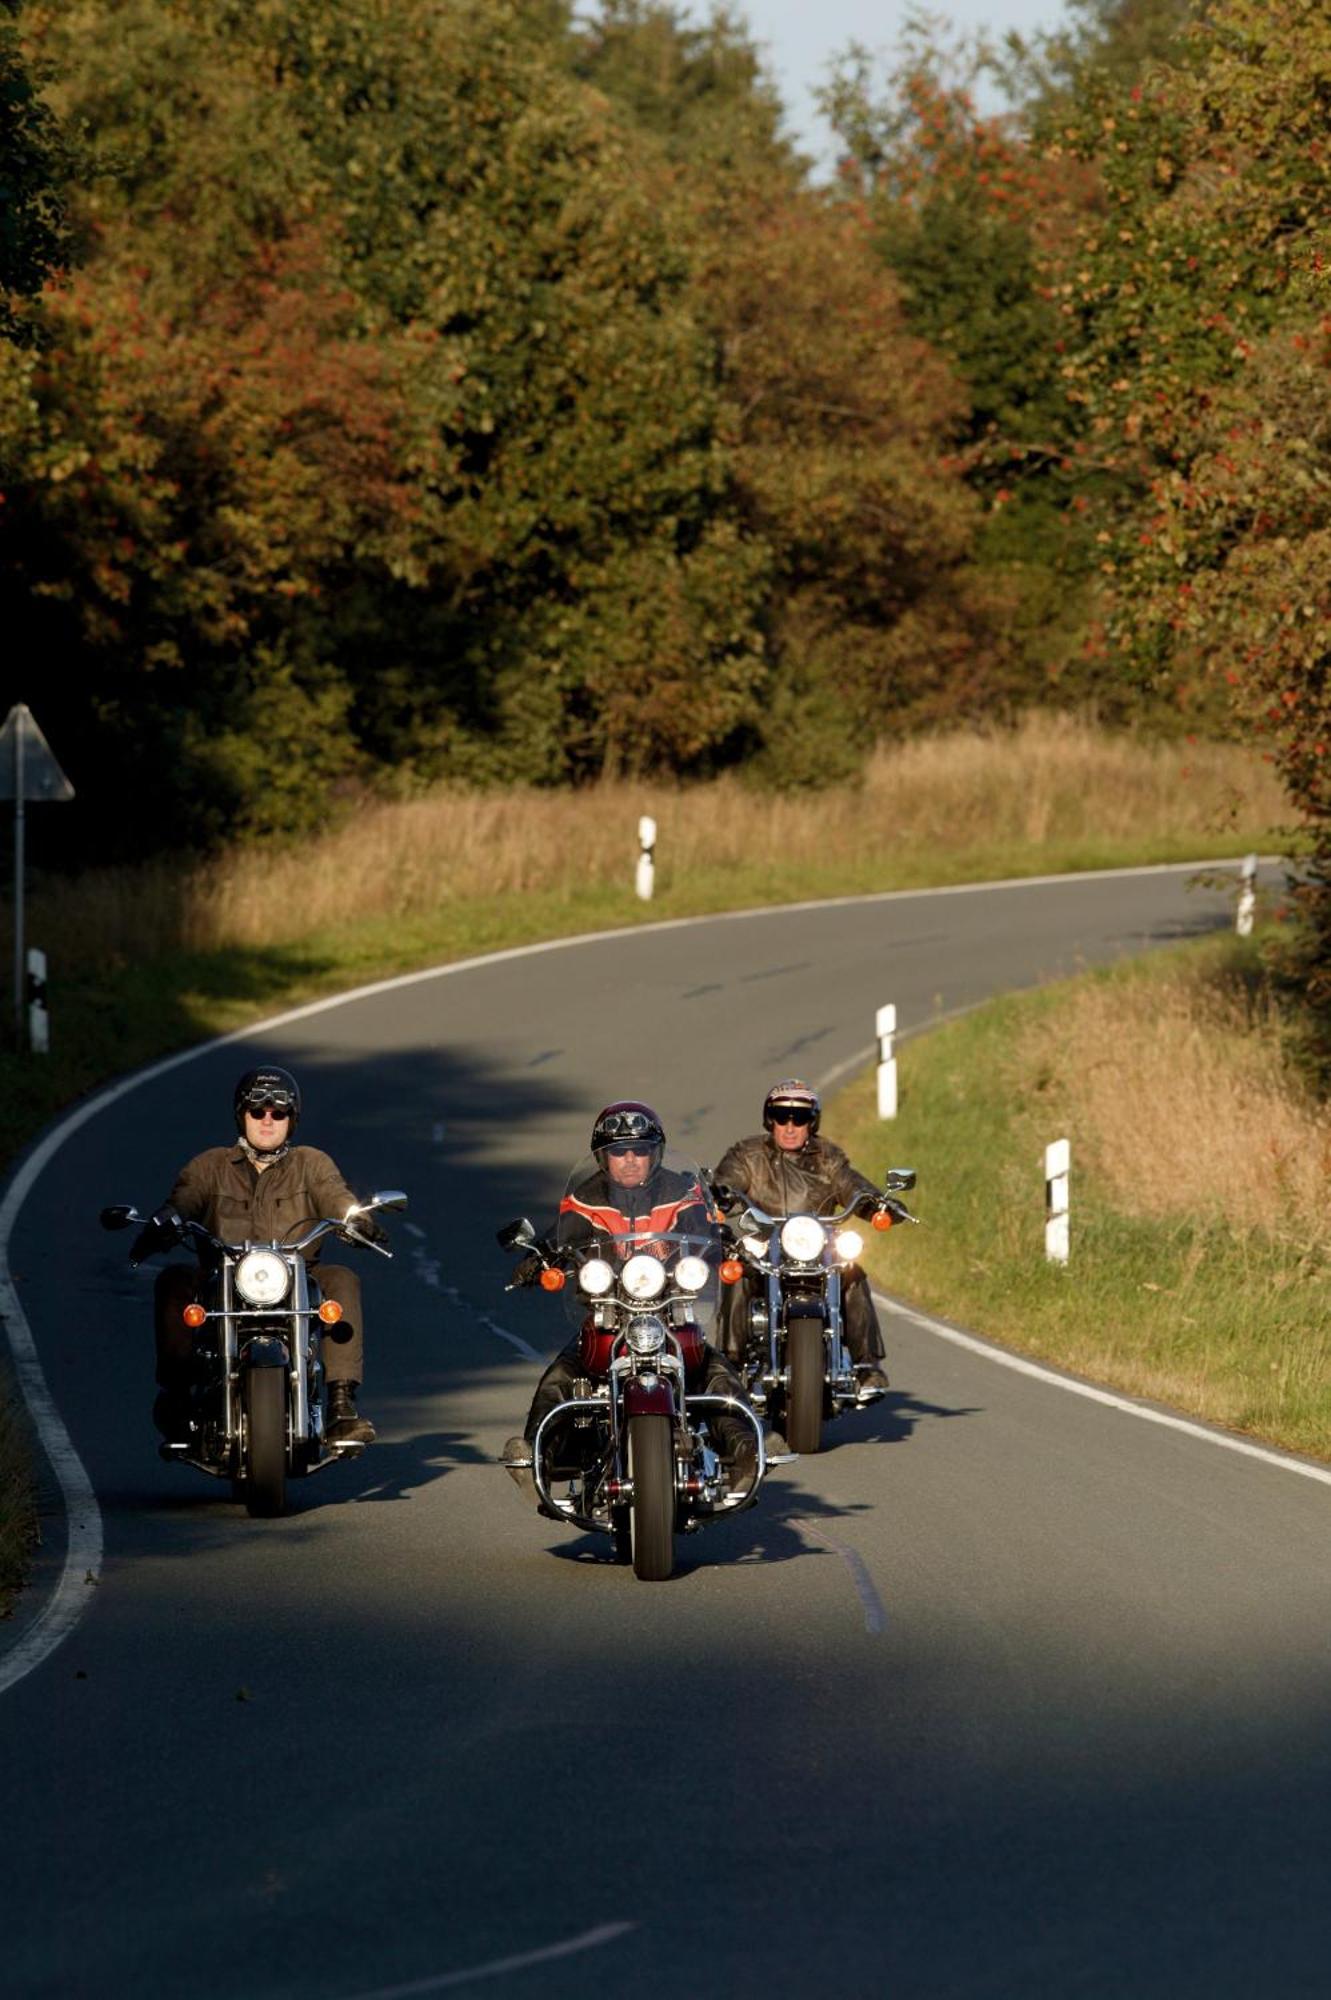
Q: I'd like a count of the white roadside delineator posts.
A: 5